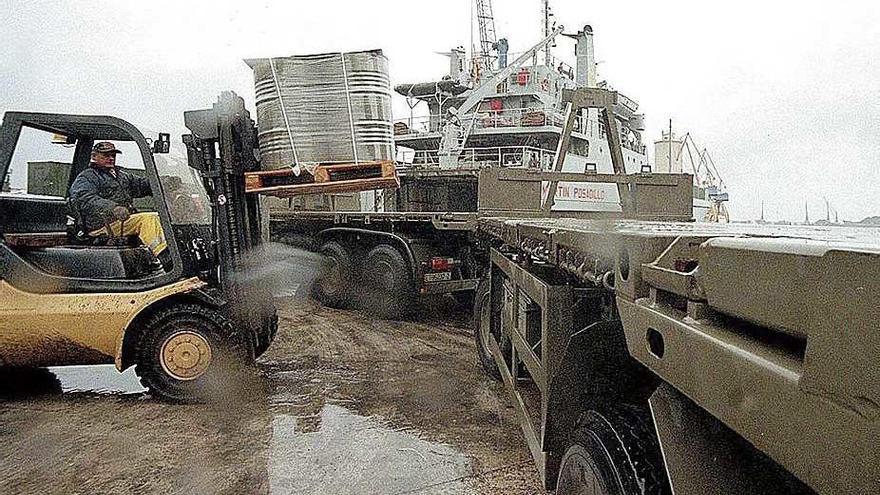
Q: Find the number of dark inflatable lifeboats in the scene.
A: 1